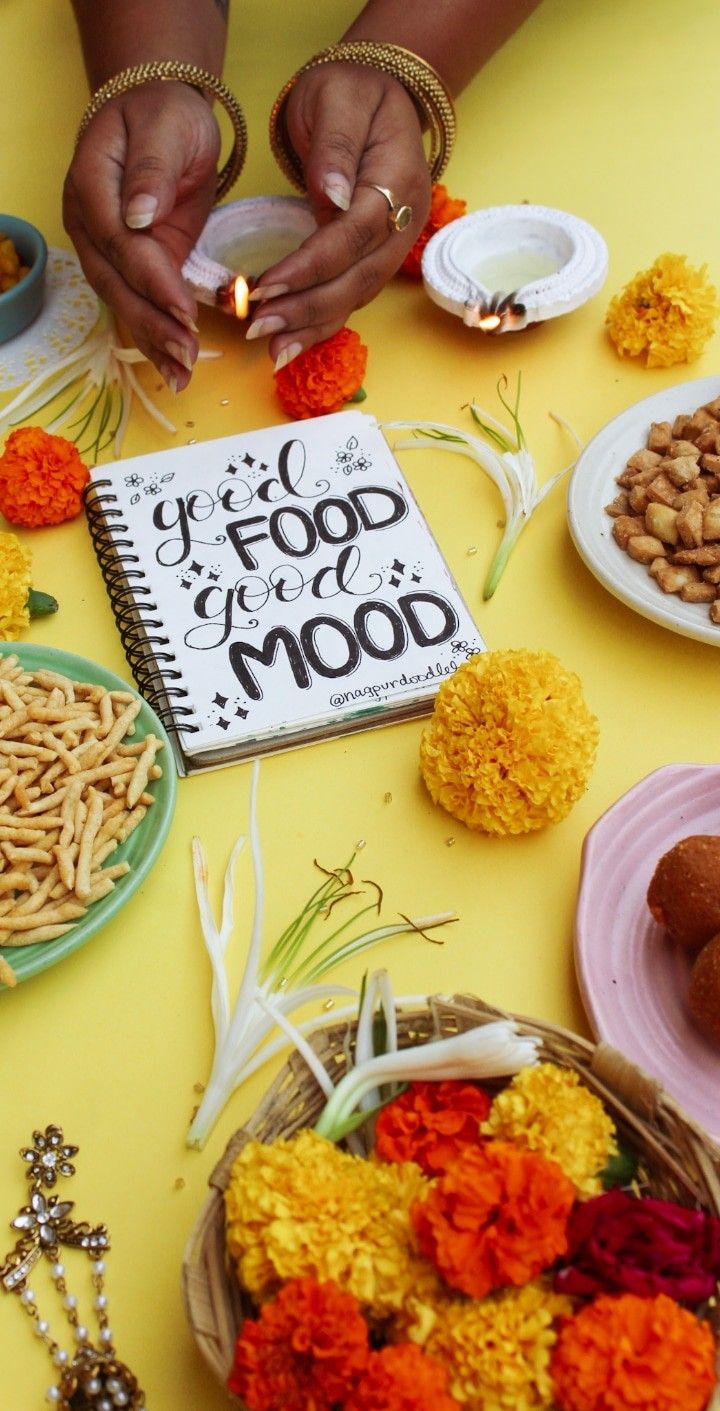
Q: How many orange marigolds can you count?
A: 8